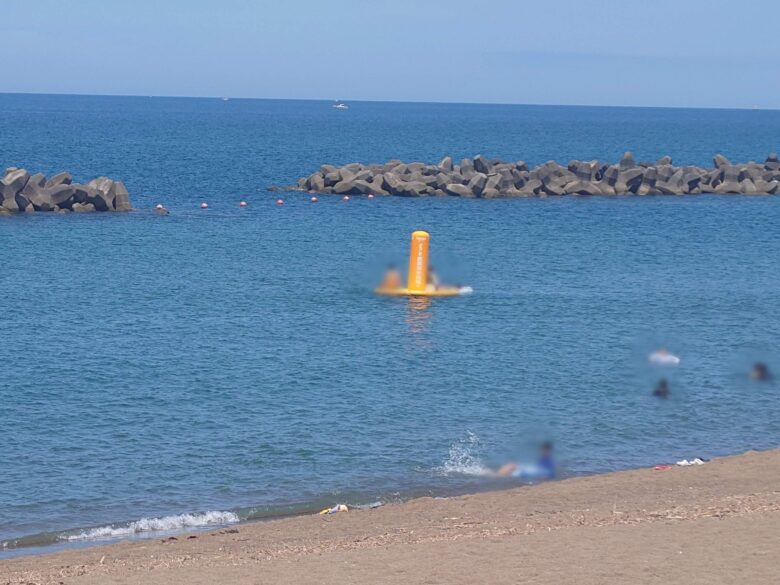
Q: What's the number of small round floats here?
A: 7